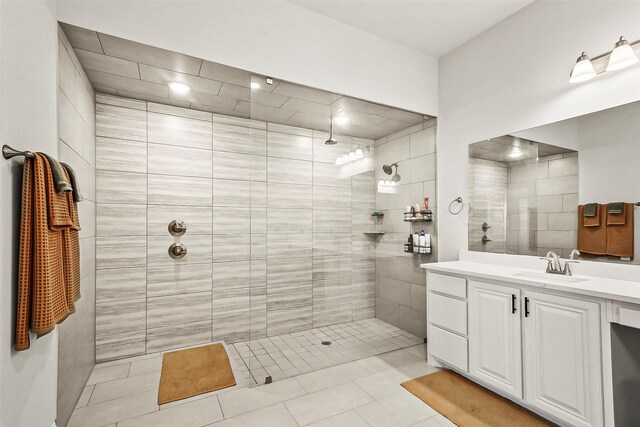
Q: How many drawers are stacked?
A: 3